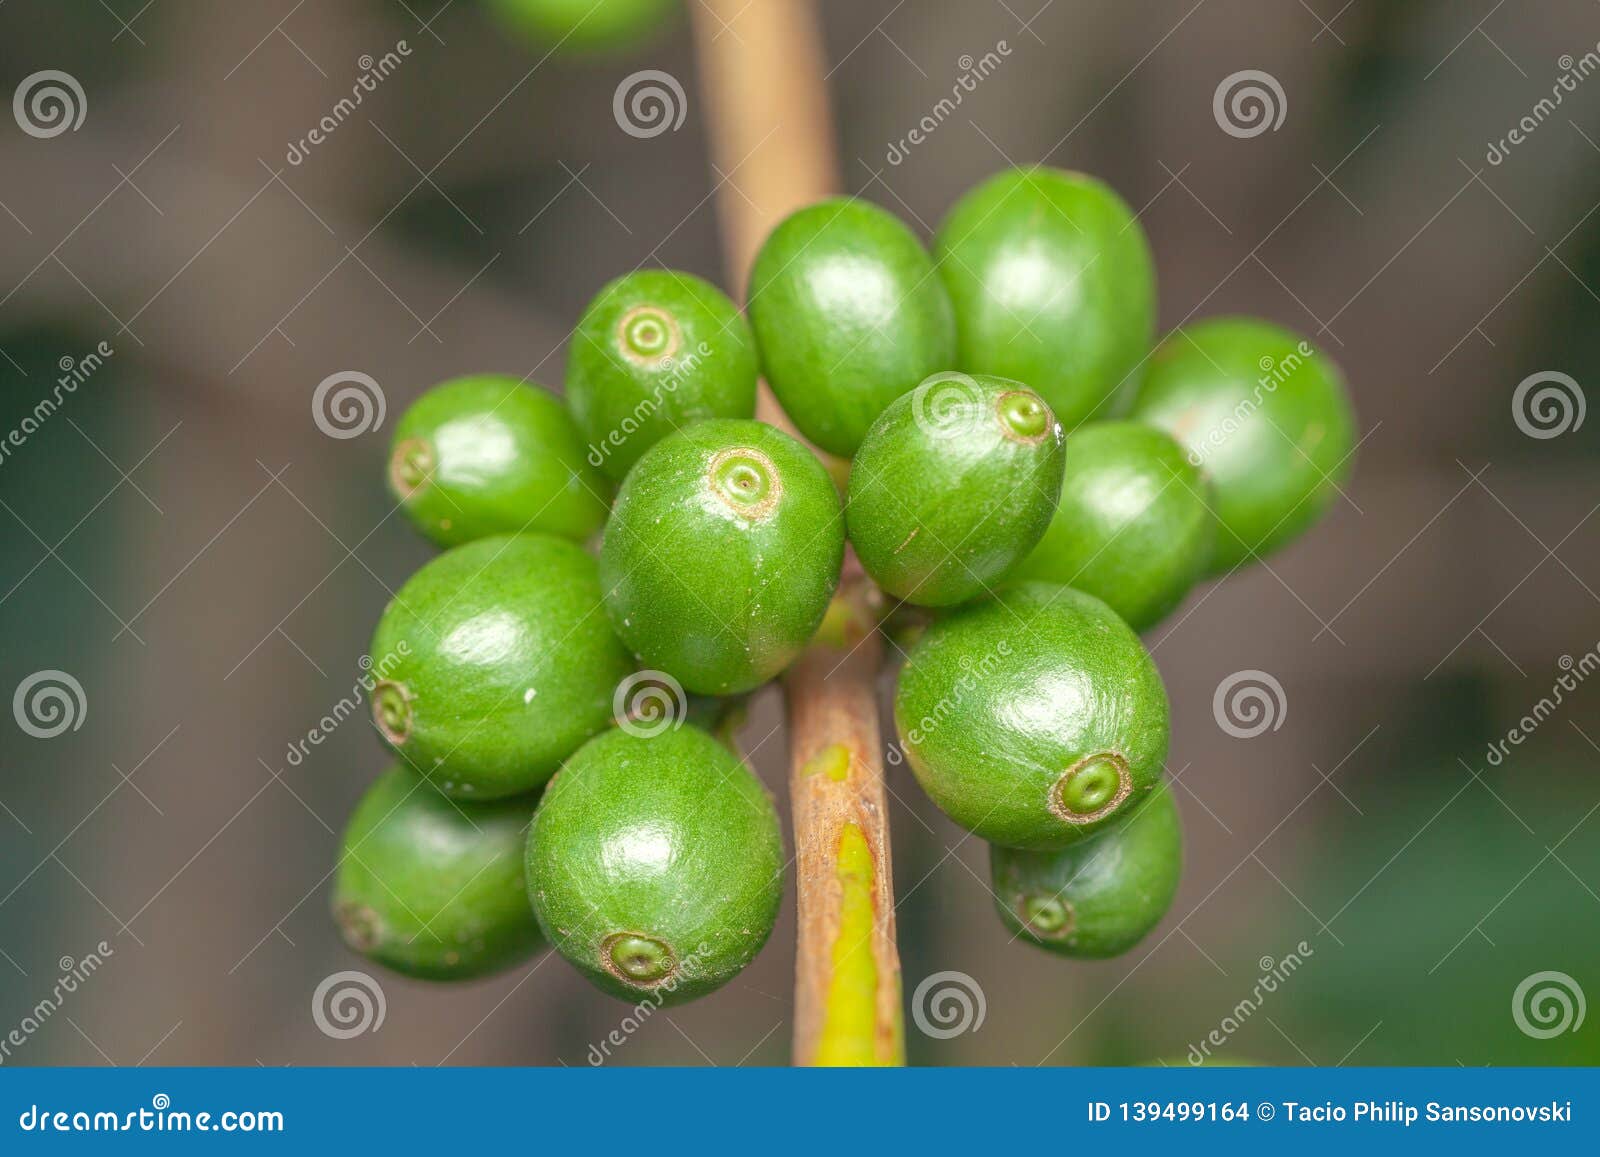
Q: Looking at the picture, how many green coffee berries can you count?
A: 13